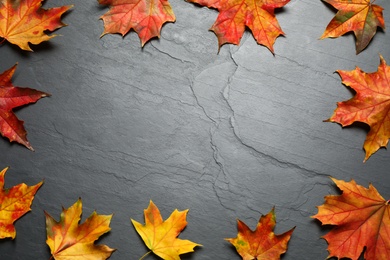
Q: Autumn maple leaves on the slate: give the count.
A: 11